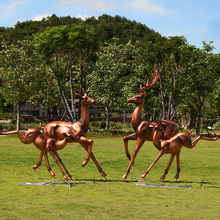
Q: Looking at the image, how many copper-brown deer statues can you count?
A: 4